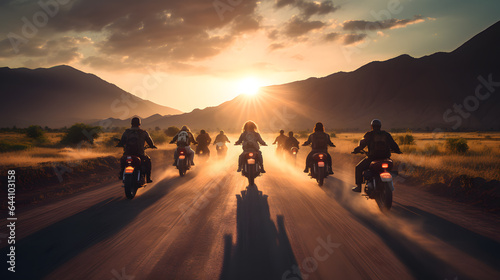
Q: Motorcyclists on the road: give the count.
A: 9